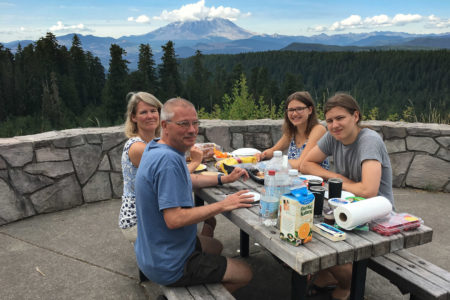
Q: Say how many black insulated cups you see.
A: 3